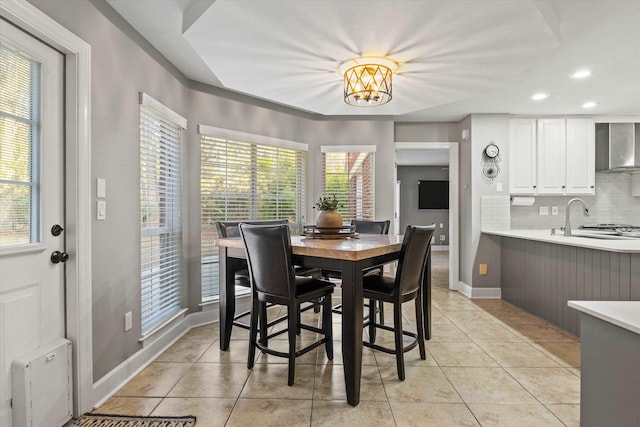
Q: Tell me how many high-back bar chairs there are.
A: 4